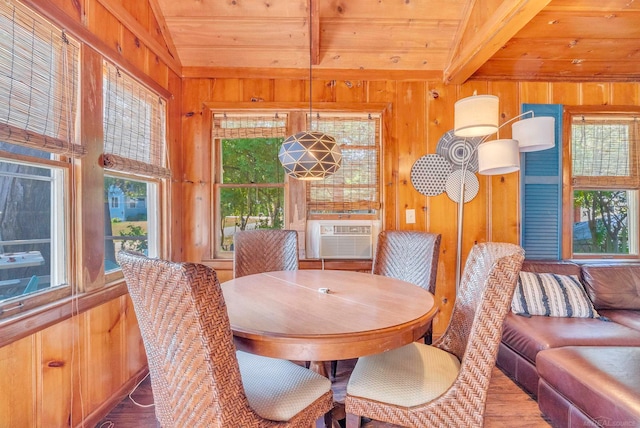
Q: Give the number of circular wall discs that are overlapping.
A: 3